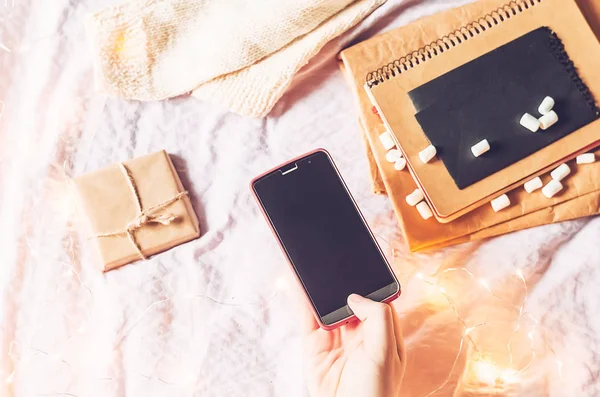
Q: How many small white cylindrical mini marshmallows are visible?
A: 15